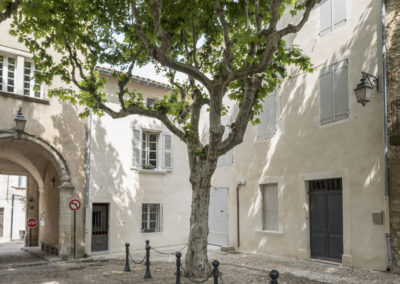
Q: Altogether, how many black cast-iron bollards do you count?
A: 6